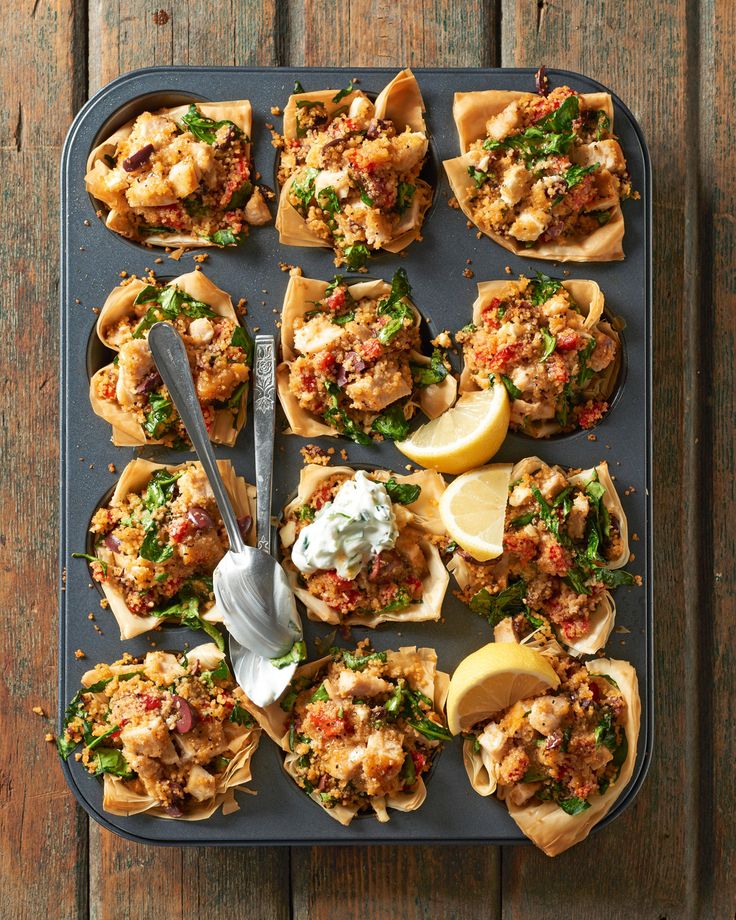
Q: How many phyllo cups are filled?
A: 12